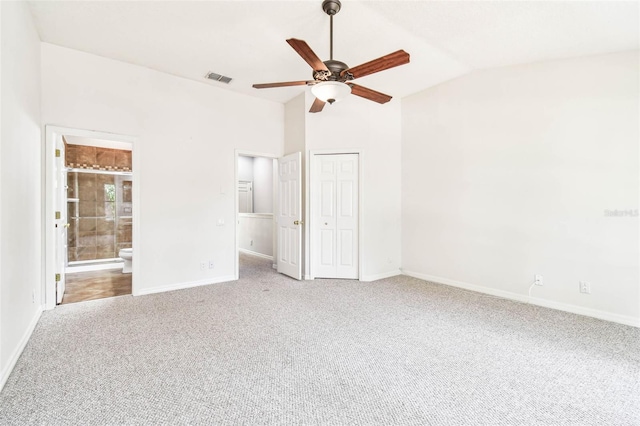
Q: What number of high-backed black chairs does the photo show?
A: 0